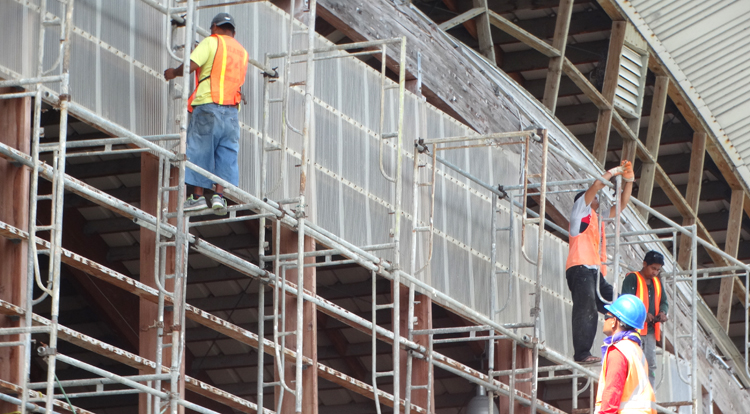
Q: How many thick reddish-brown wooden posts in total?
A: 5